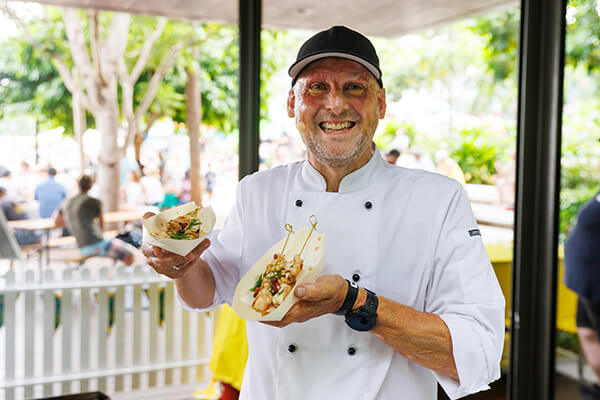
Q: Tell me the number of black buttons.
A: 5